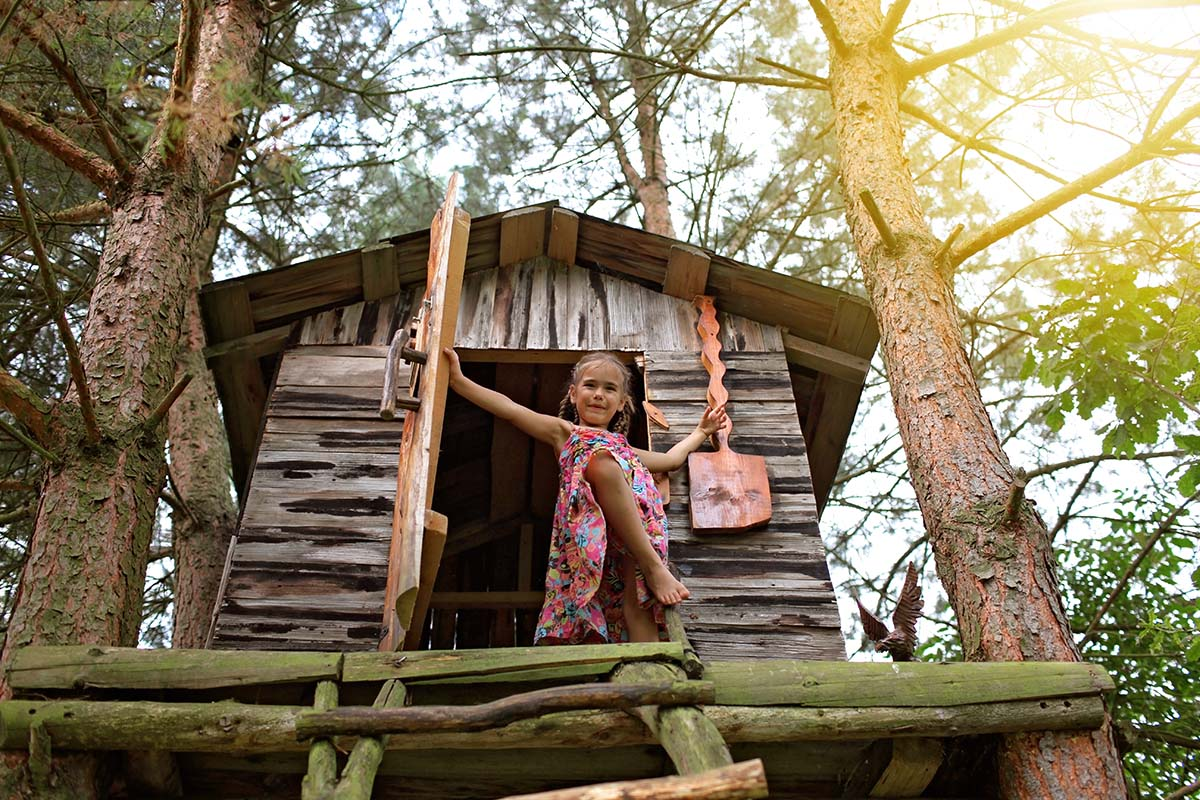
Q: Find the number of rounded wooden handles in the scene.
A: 1